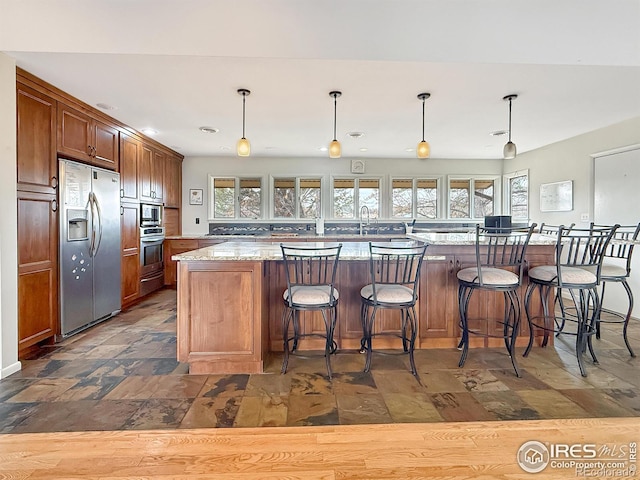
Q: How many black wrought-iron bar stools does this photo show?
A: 6